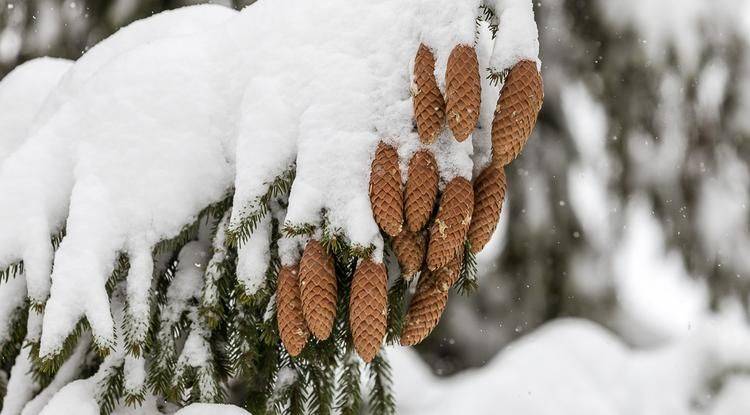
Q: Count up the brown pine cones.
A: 13